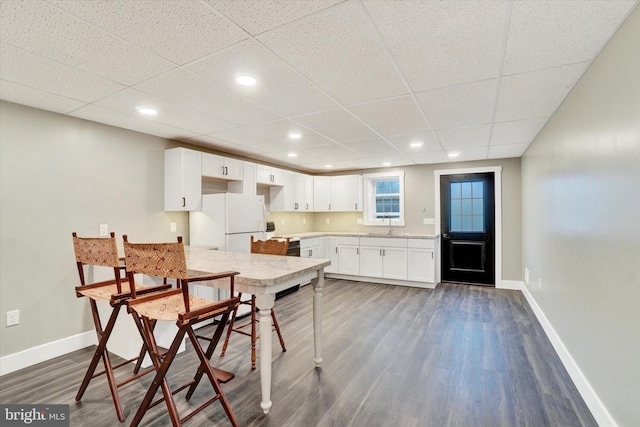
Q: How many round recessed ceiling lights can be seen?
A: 8